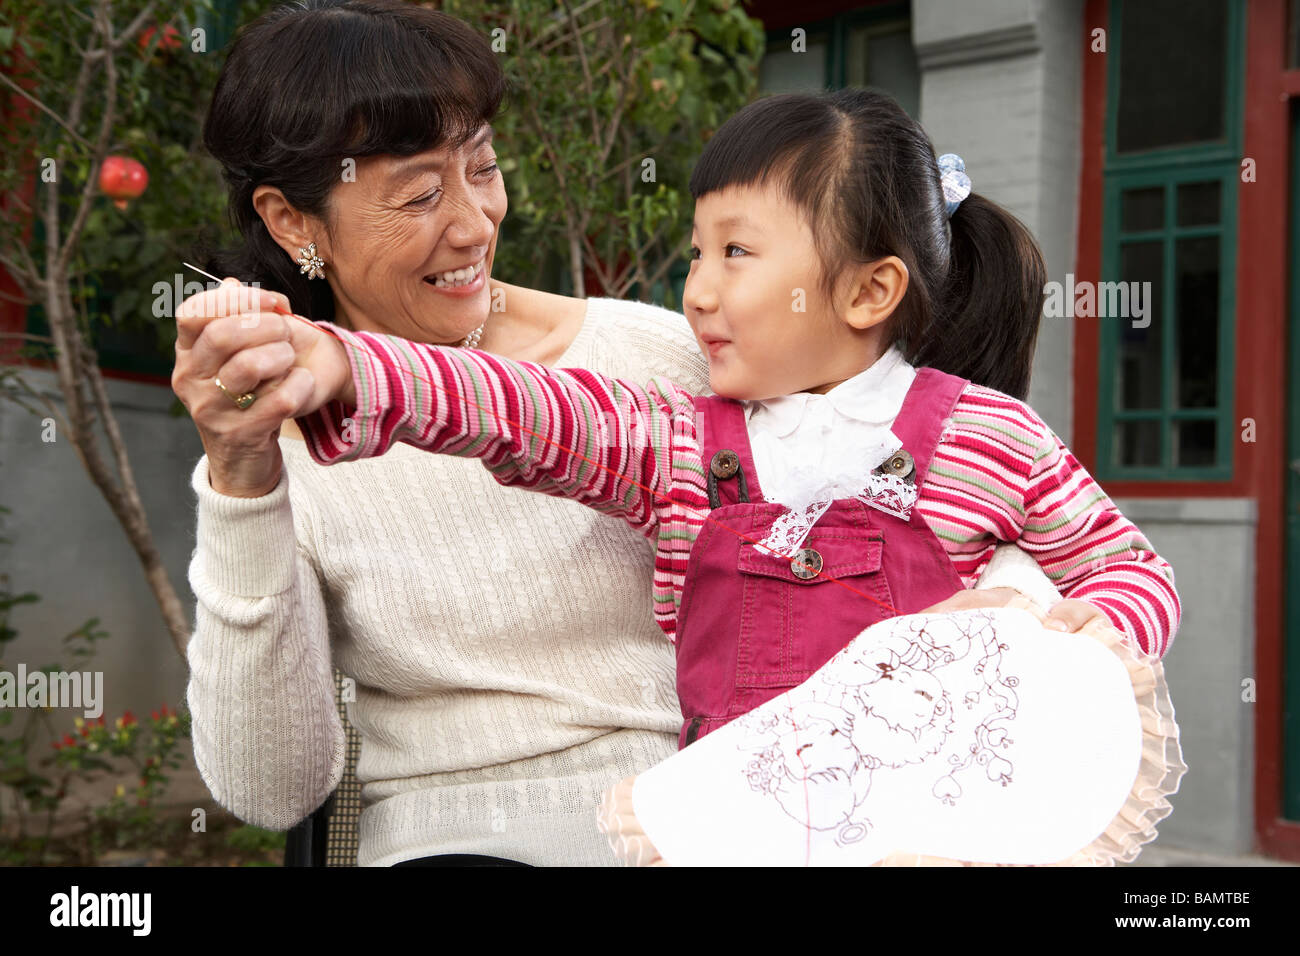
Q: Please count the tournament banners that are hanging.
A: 0